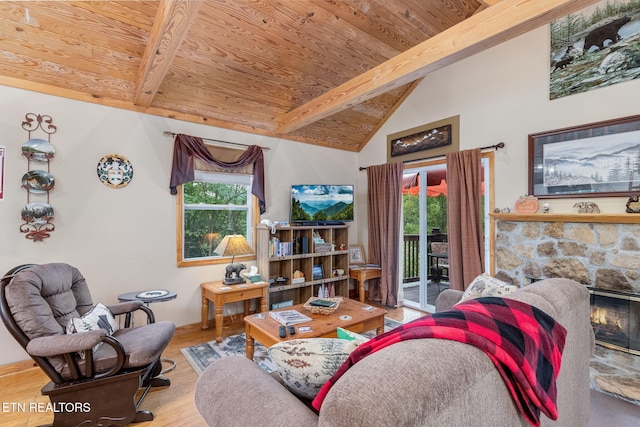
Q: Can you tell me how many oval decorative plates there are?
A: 3